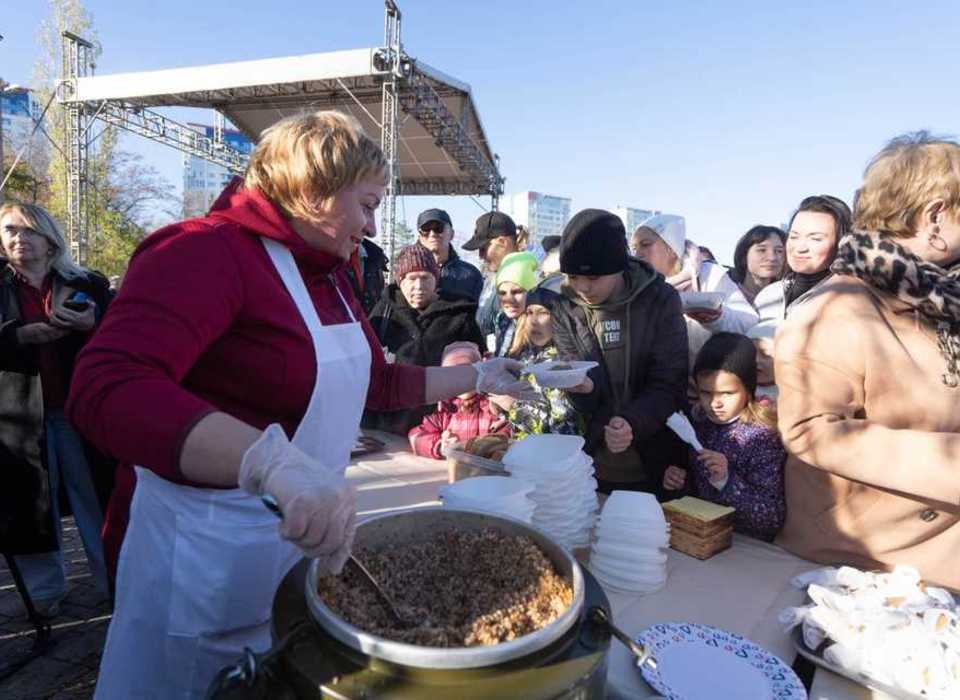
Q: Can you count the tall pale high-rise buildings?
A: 4